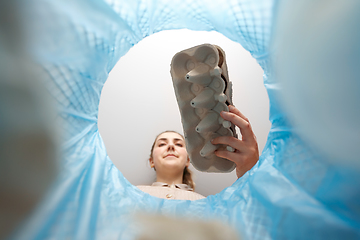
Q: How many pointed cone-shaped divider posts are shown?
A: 4